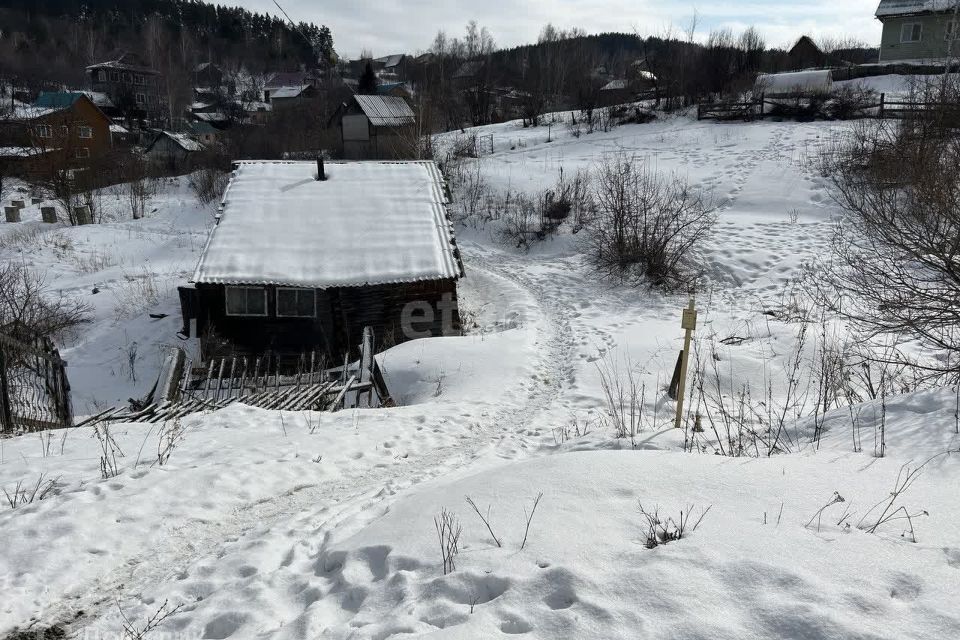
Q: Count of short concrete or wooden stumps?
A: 5